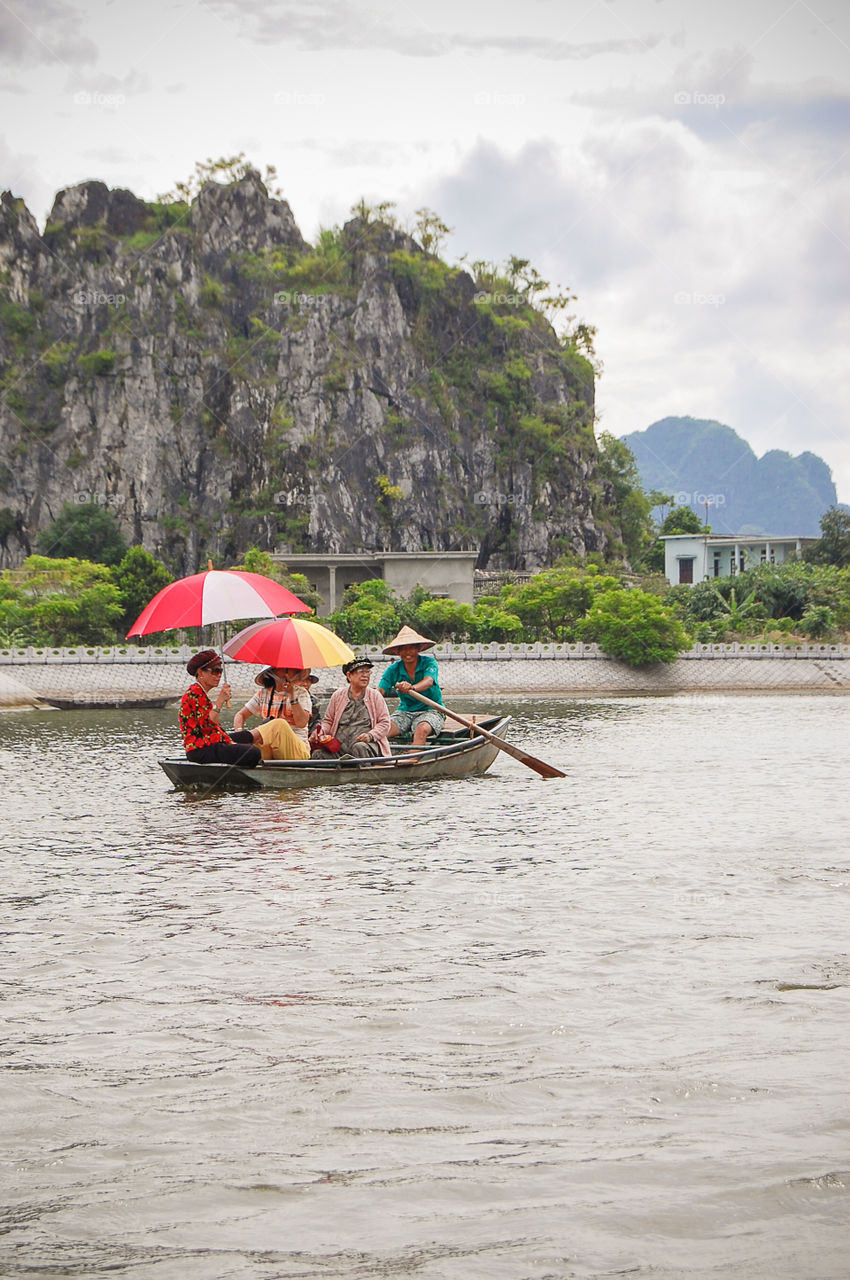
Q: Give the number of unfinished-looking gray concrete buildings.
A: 1